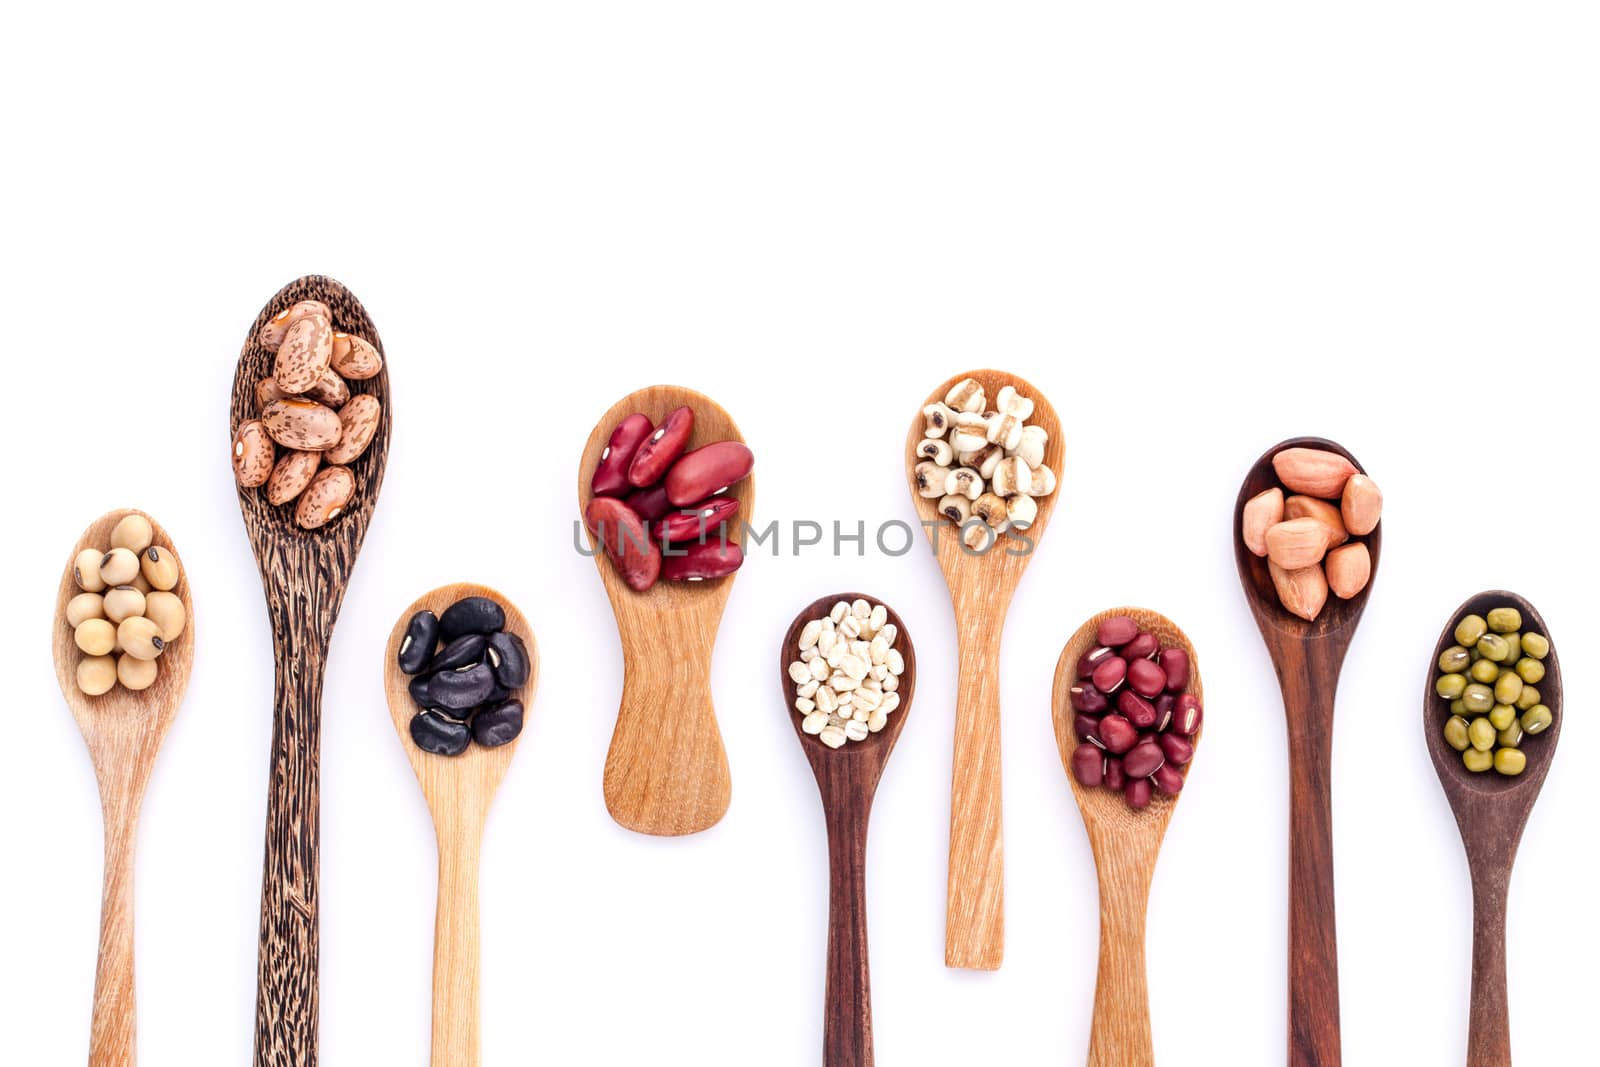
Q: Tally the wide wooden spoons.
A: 1